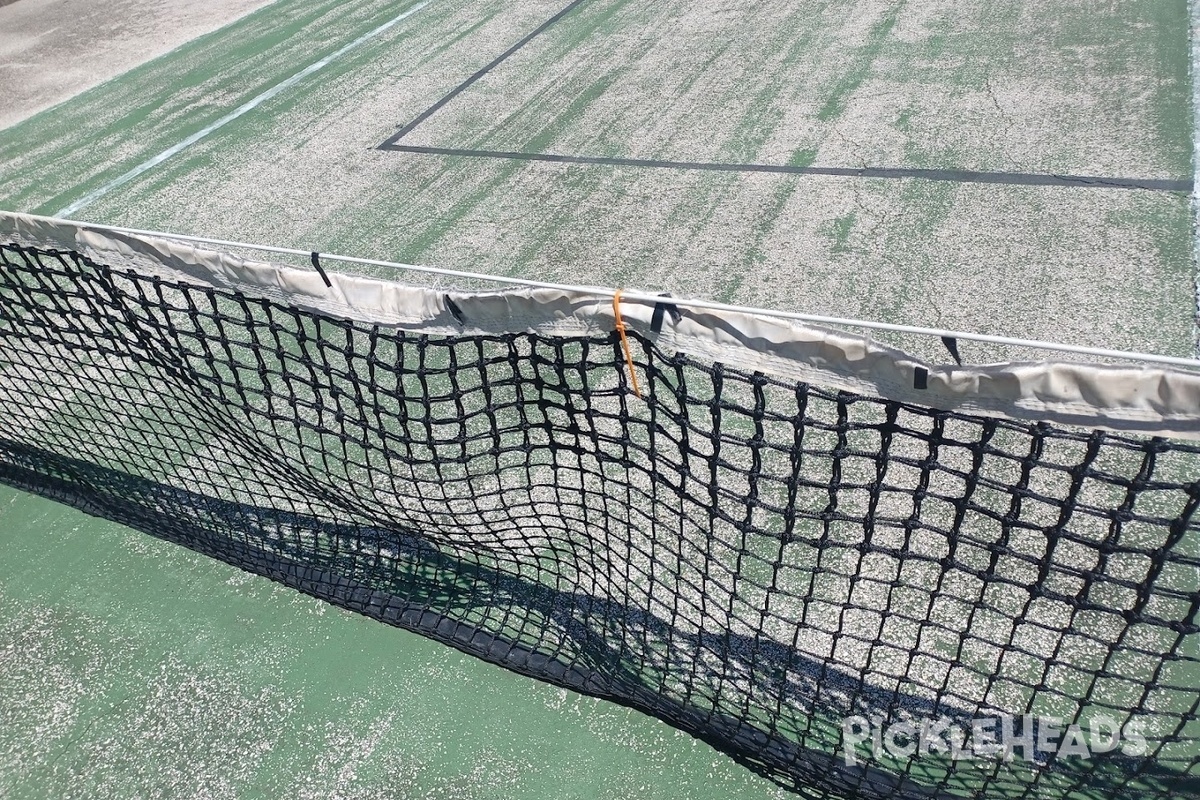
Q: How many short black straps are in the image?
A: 5